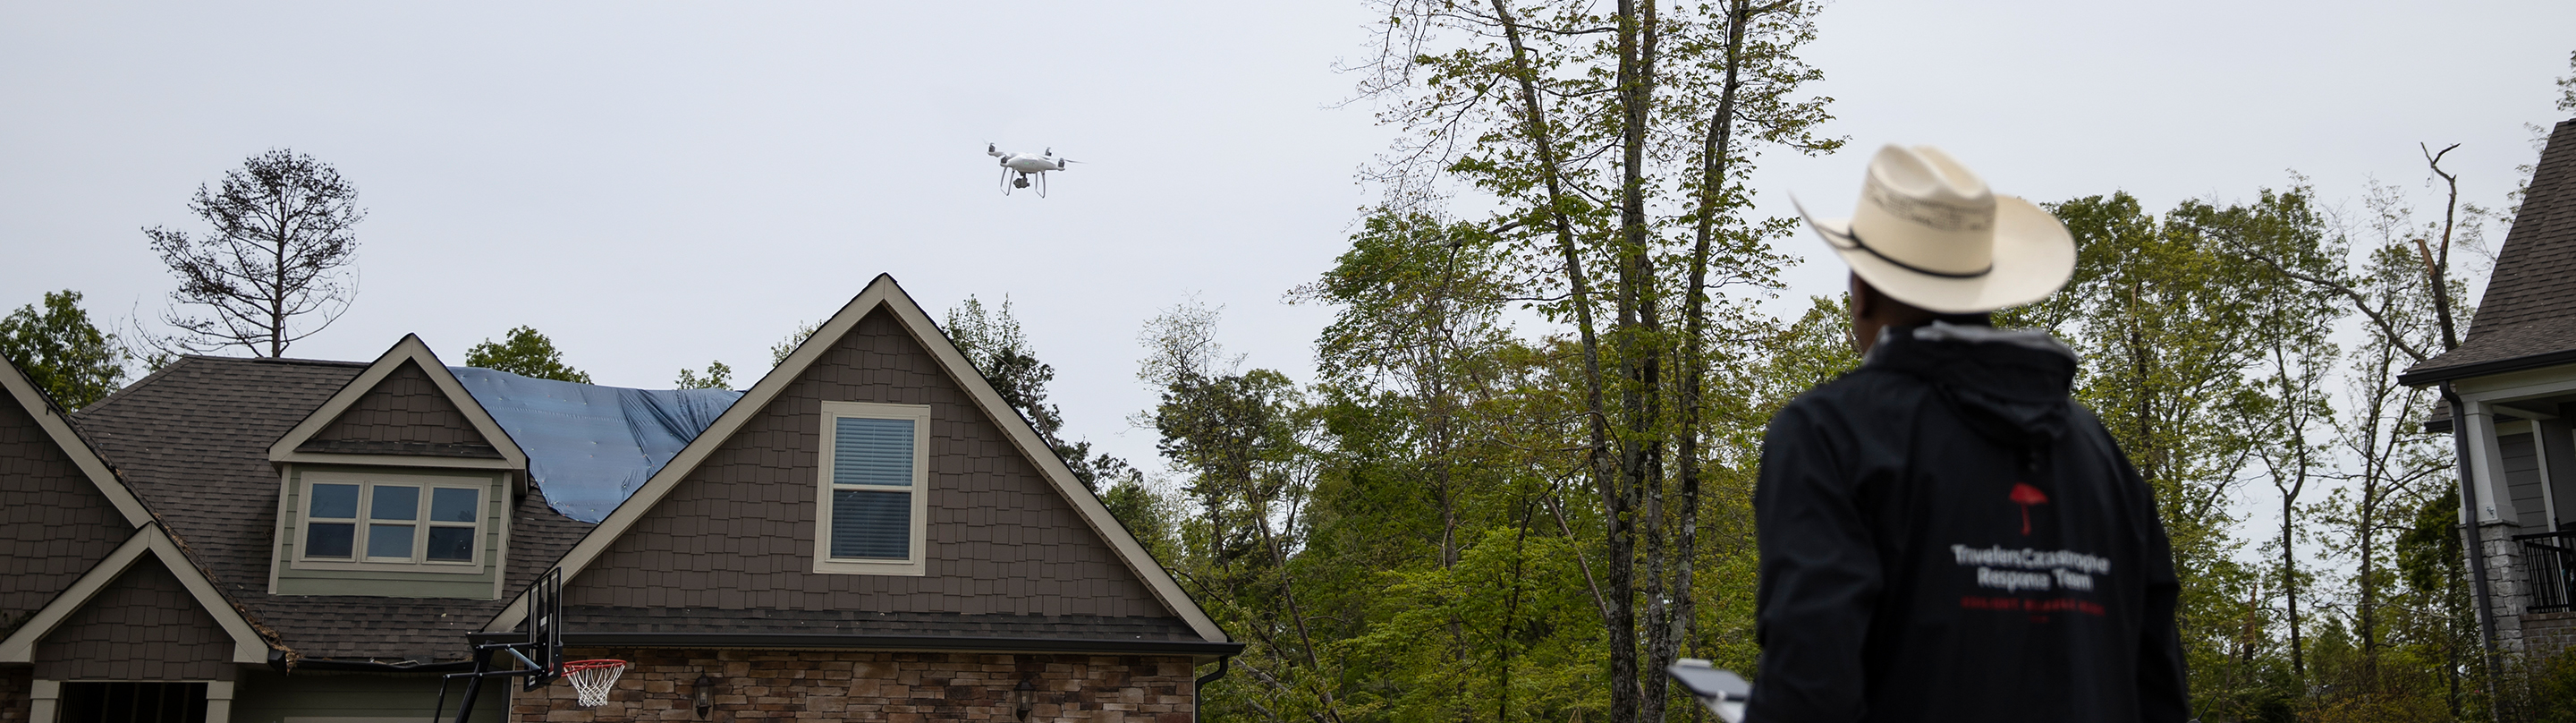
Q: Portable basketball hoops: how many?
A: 1